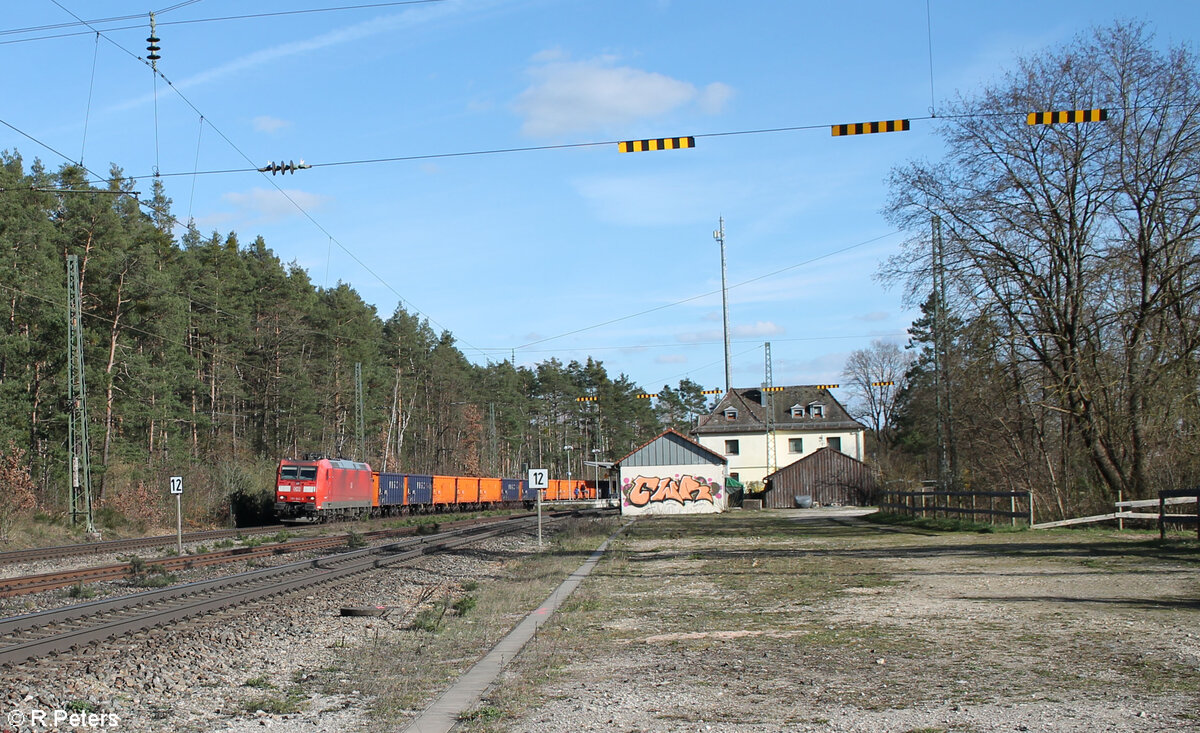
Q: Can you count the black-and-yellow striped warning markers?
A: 9